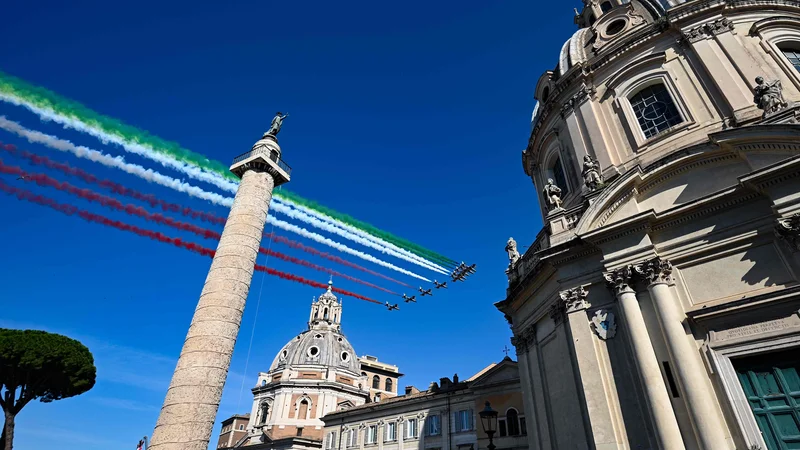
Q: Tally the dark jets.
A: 9